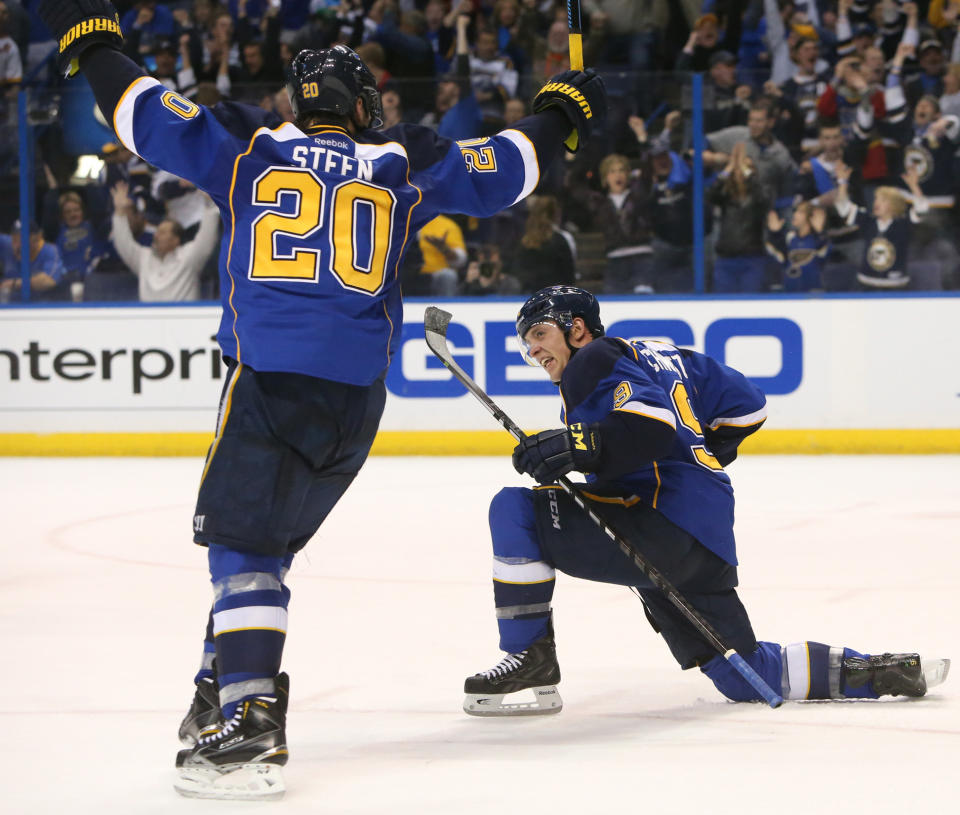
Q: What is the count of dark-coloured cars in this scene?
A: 0